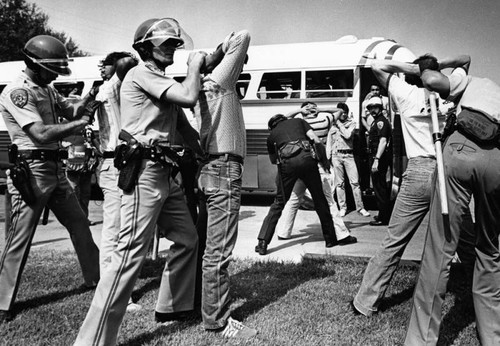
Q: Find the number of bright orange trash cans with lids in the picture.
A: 0